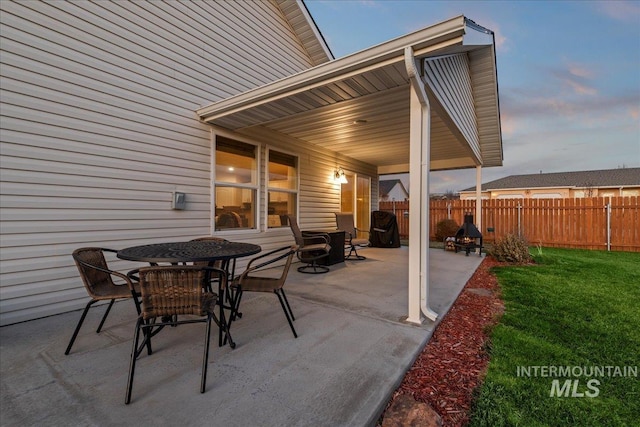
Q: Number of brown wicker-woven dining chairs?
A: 4